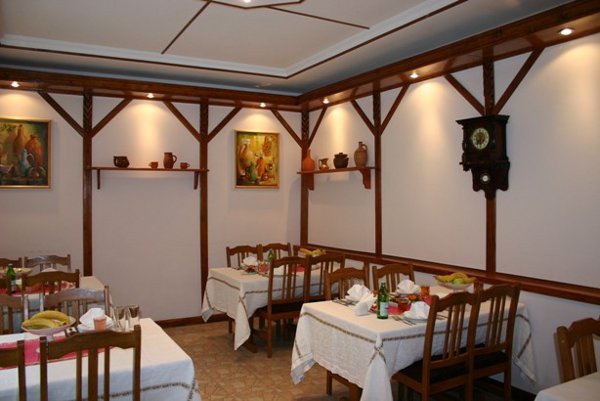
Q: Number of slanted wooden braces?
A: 10